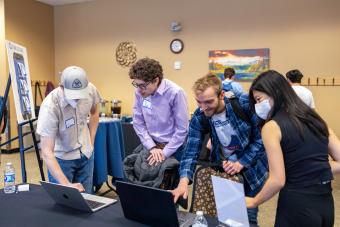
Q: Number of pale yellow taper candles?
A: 0